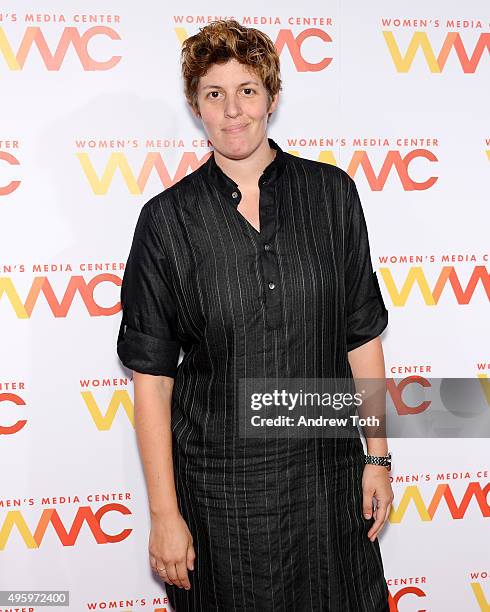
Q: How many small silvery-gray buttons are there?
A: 3